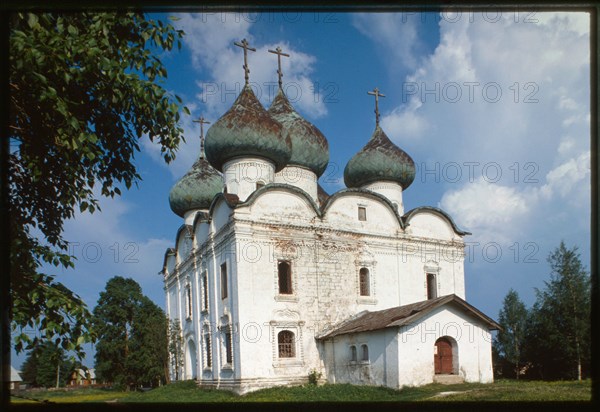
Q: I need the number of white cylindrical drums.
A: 4